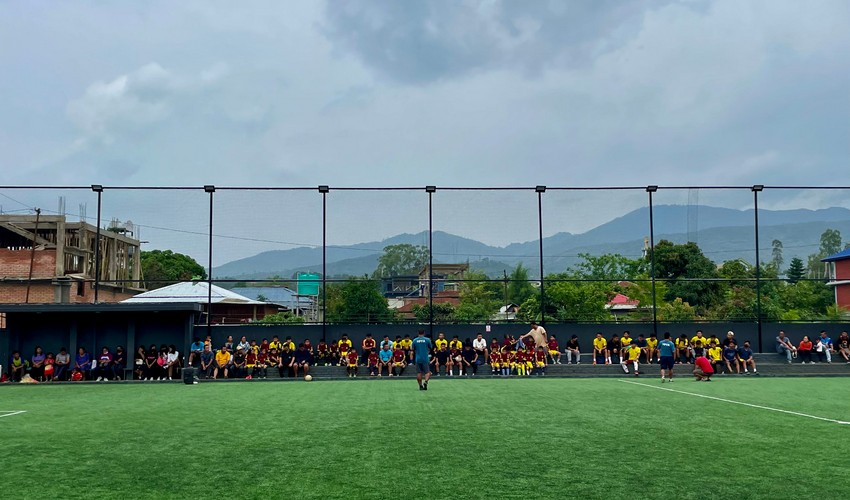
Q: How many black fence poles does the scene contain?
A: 7